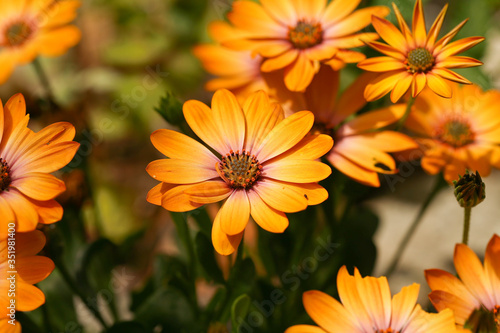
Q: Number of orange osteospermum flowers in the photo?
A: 11